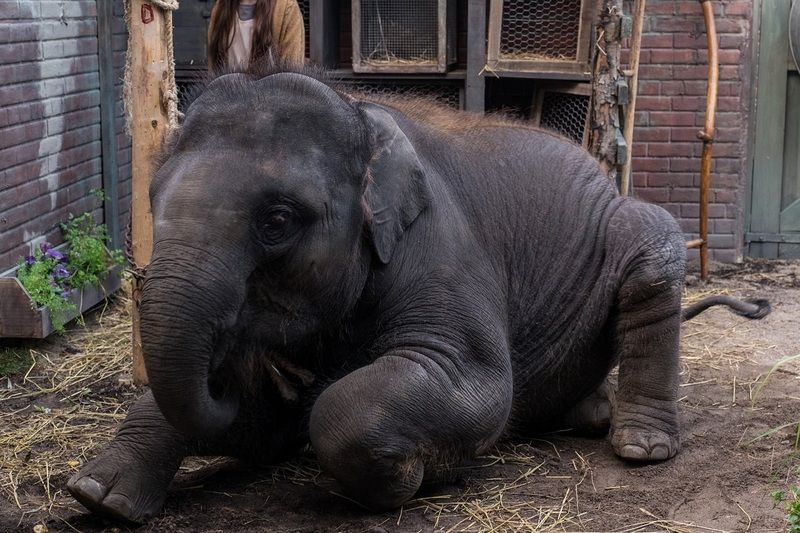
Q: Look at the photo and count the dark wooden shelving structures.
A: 1